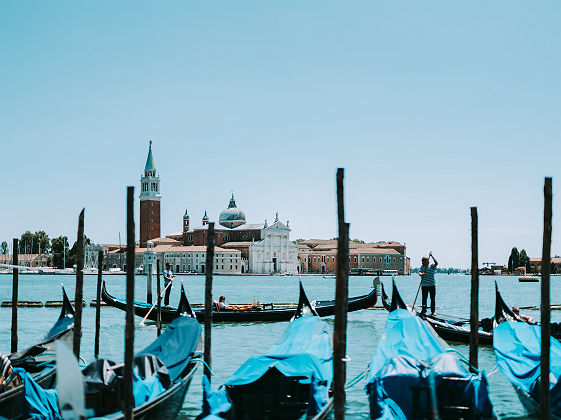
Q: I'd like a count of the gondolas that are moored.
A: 5